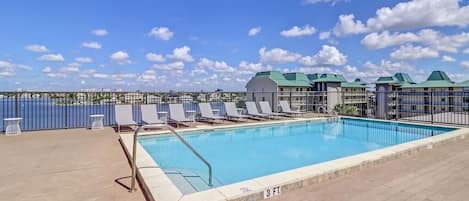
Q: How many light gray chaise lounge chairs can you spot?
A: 8